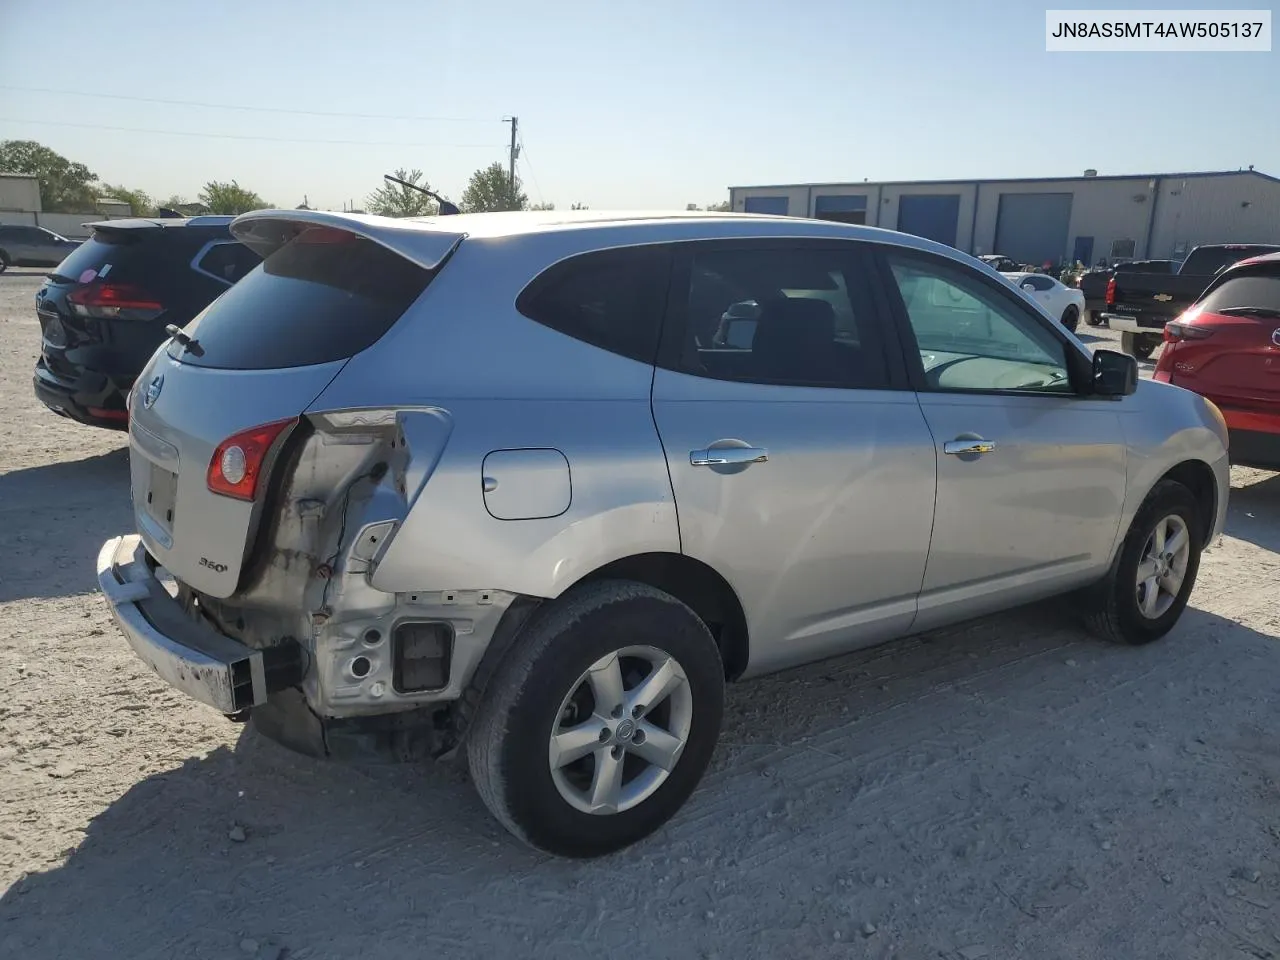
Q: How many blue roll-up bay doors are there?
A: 4